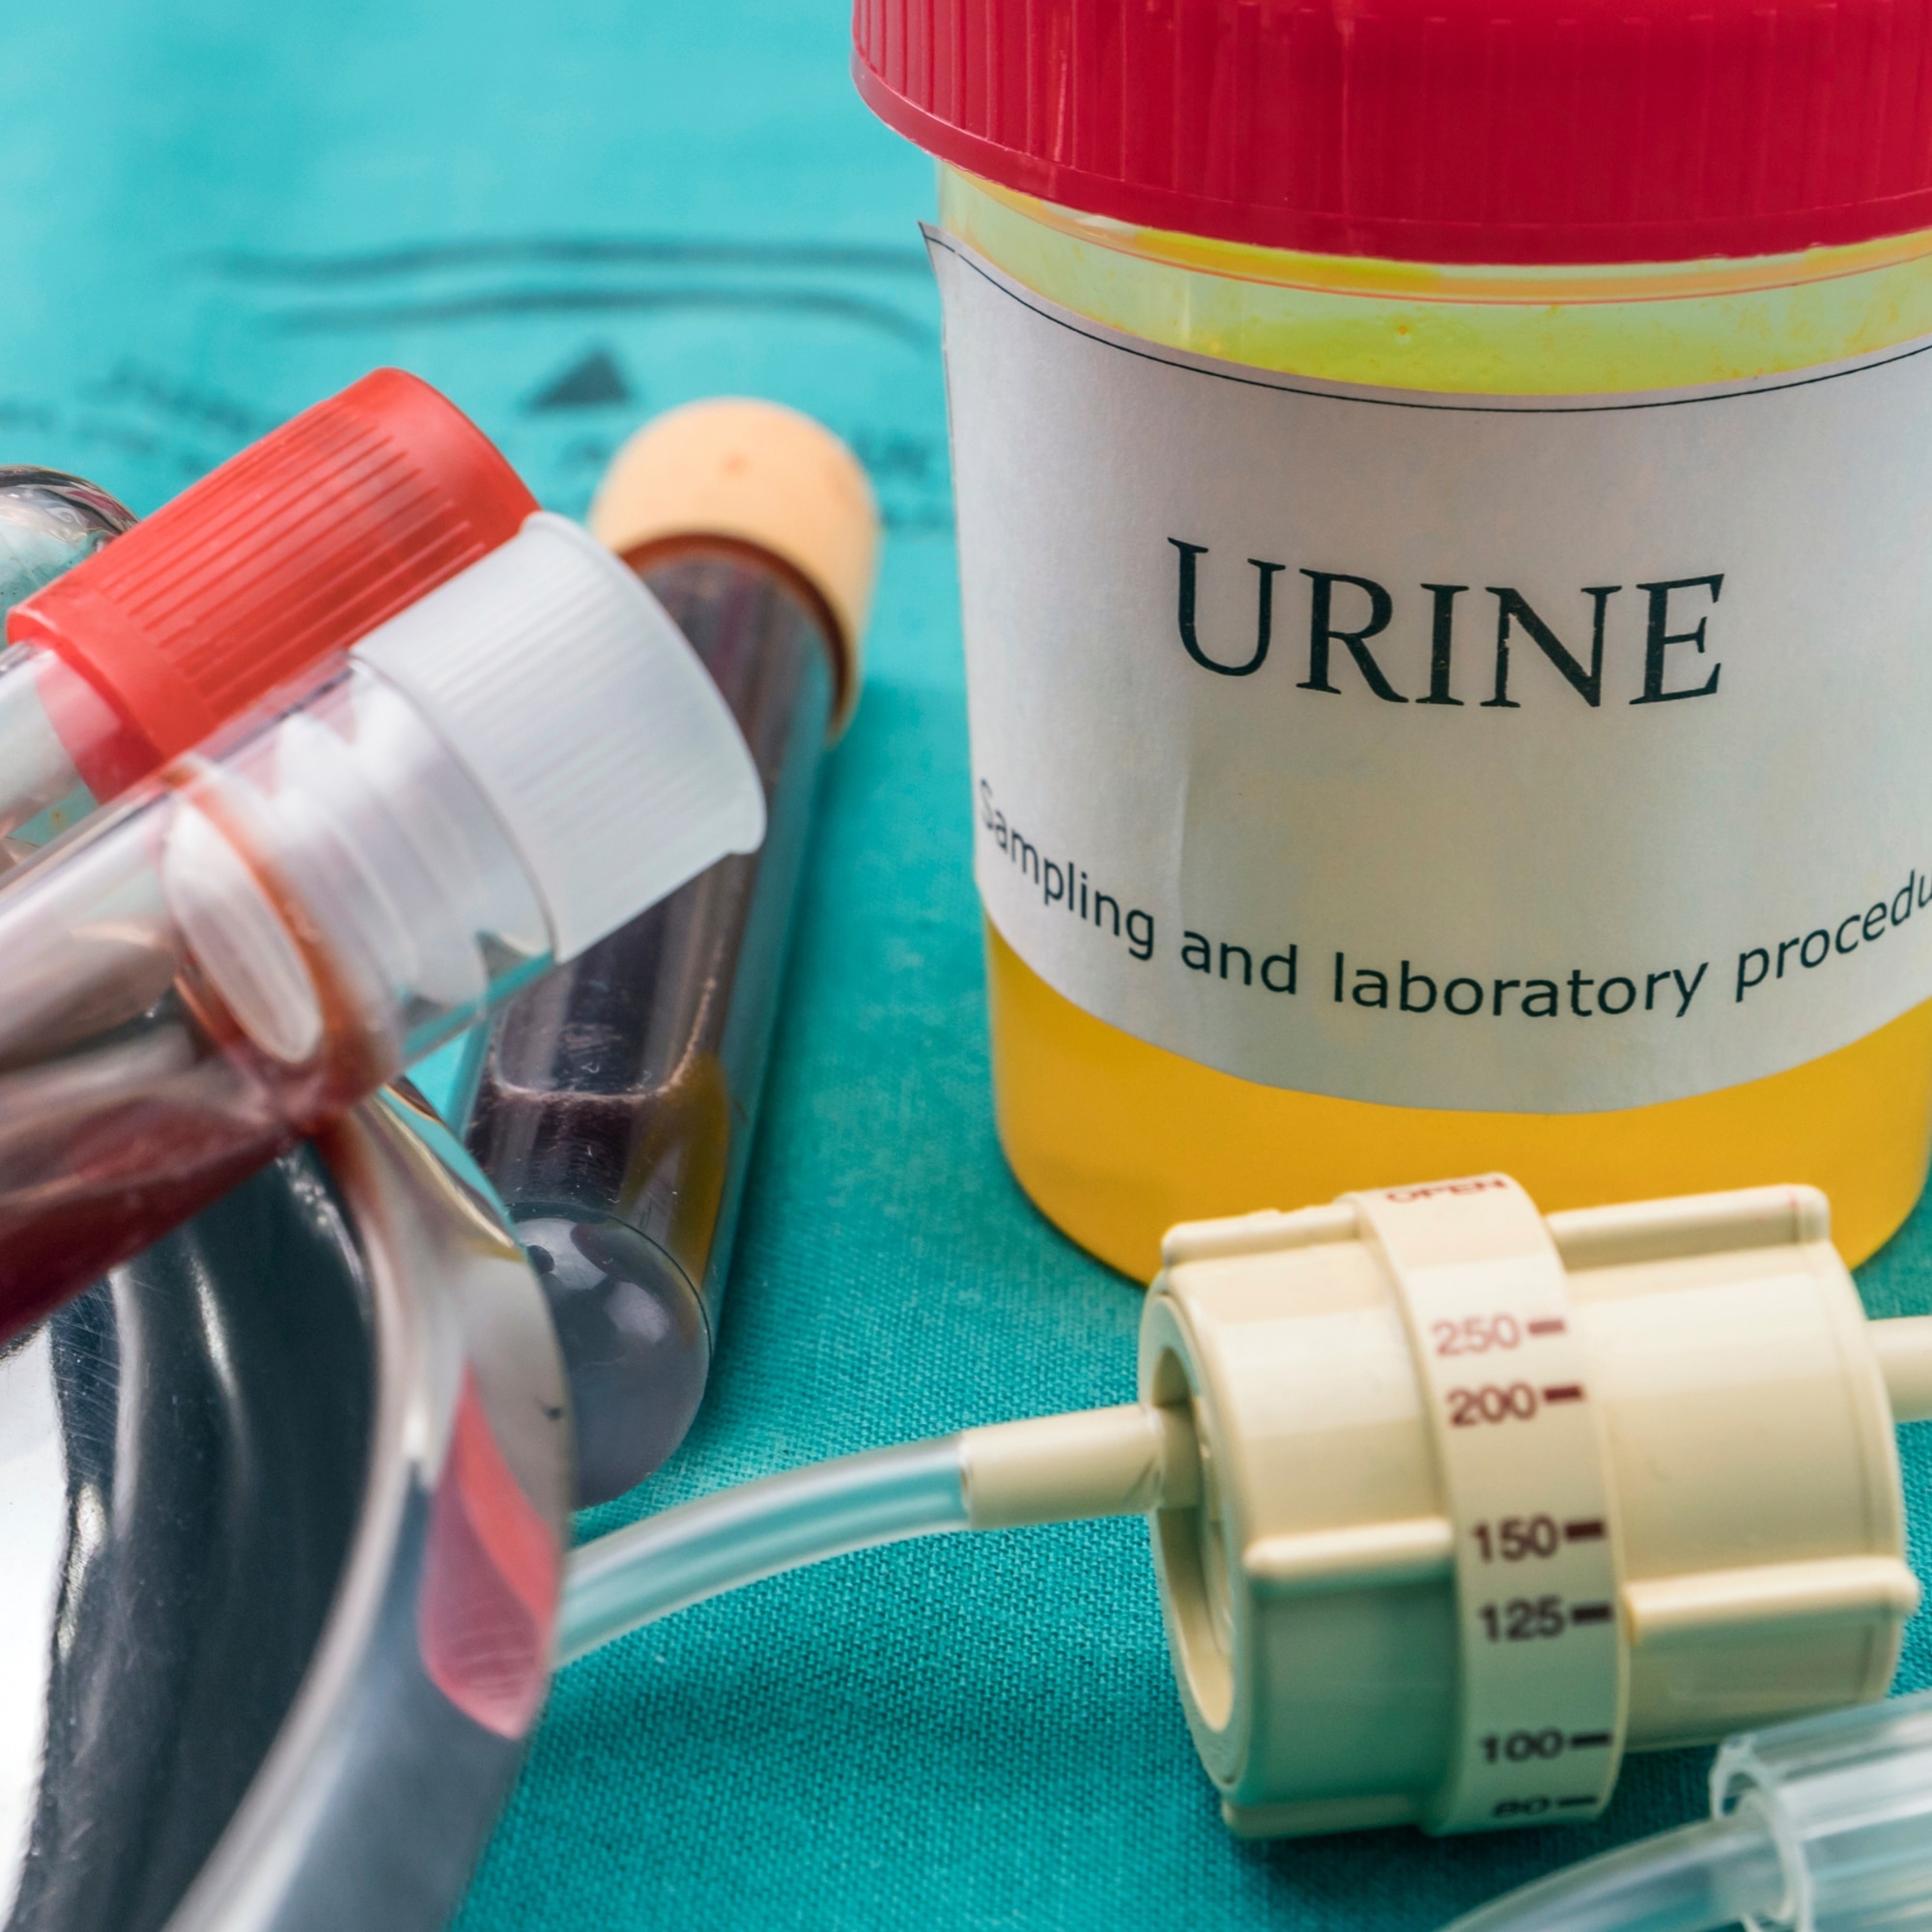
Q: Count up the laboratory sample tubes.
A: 3